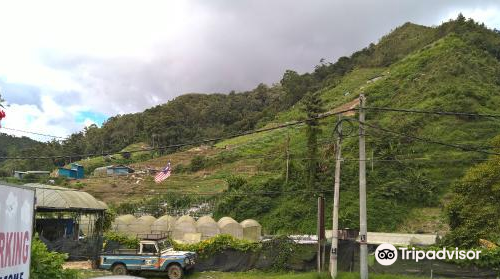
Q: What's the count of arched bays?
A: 7